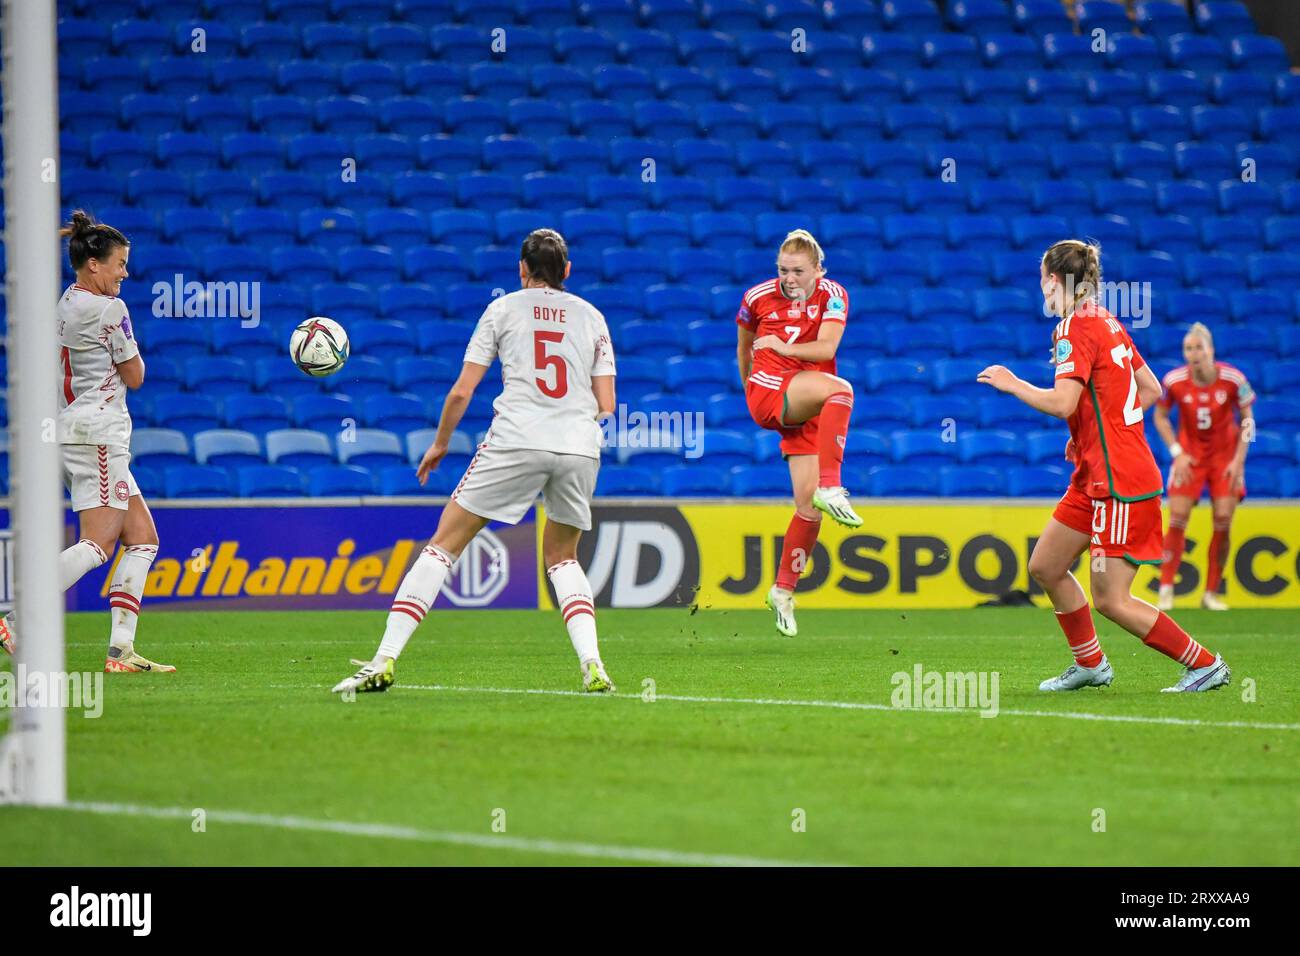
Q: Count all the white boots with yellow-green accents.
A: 4